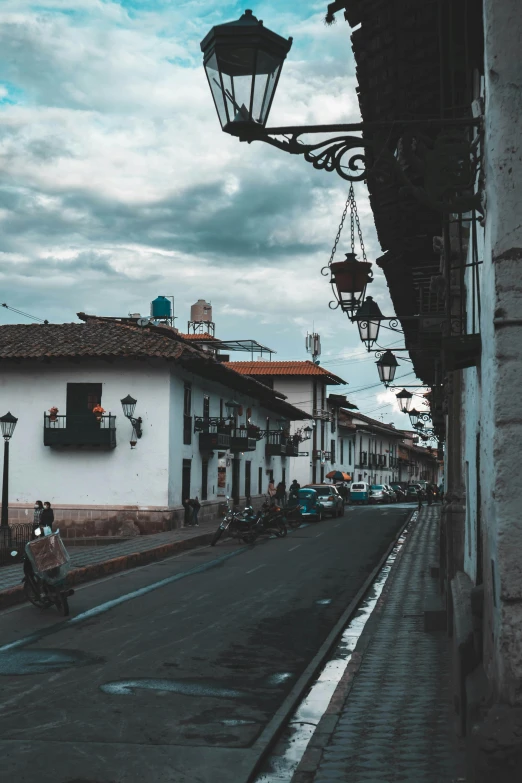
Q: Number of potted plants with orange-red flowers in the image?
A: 2